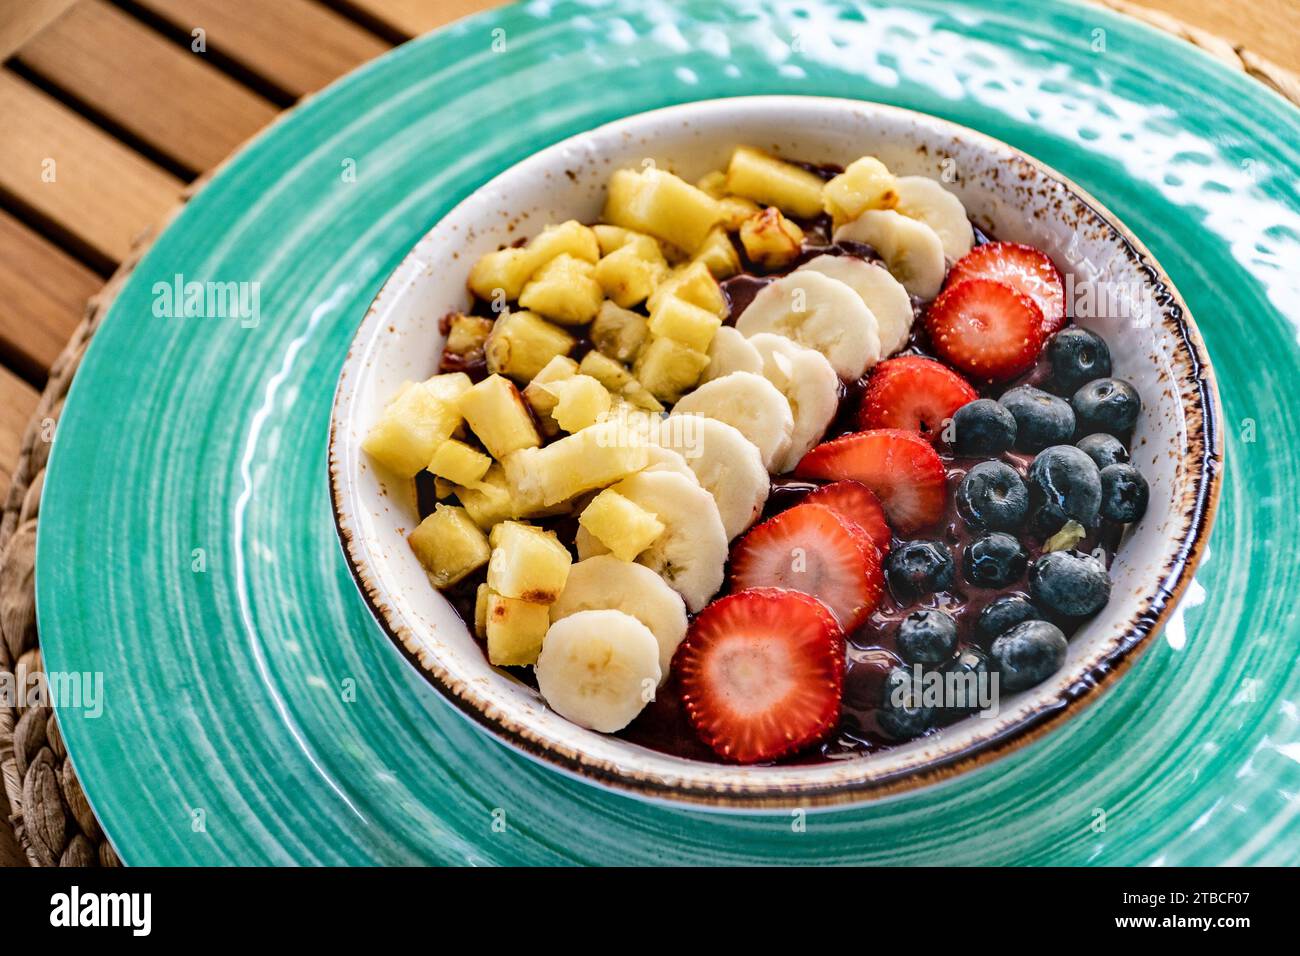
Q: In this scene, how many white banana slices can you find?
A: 12